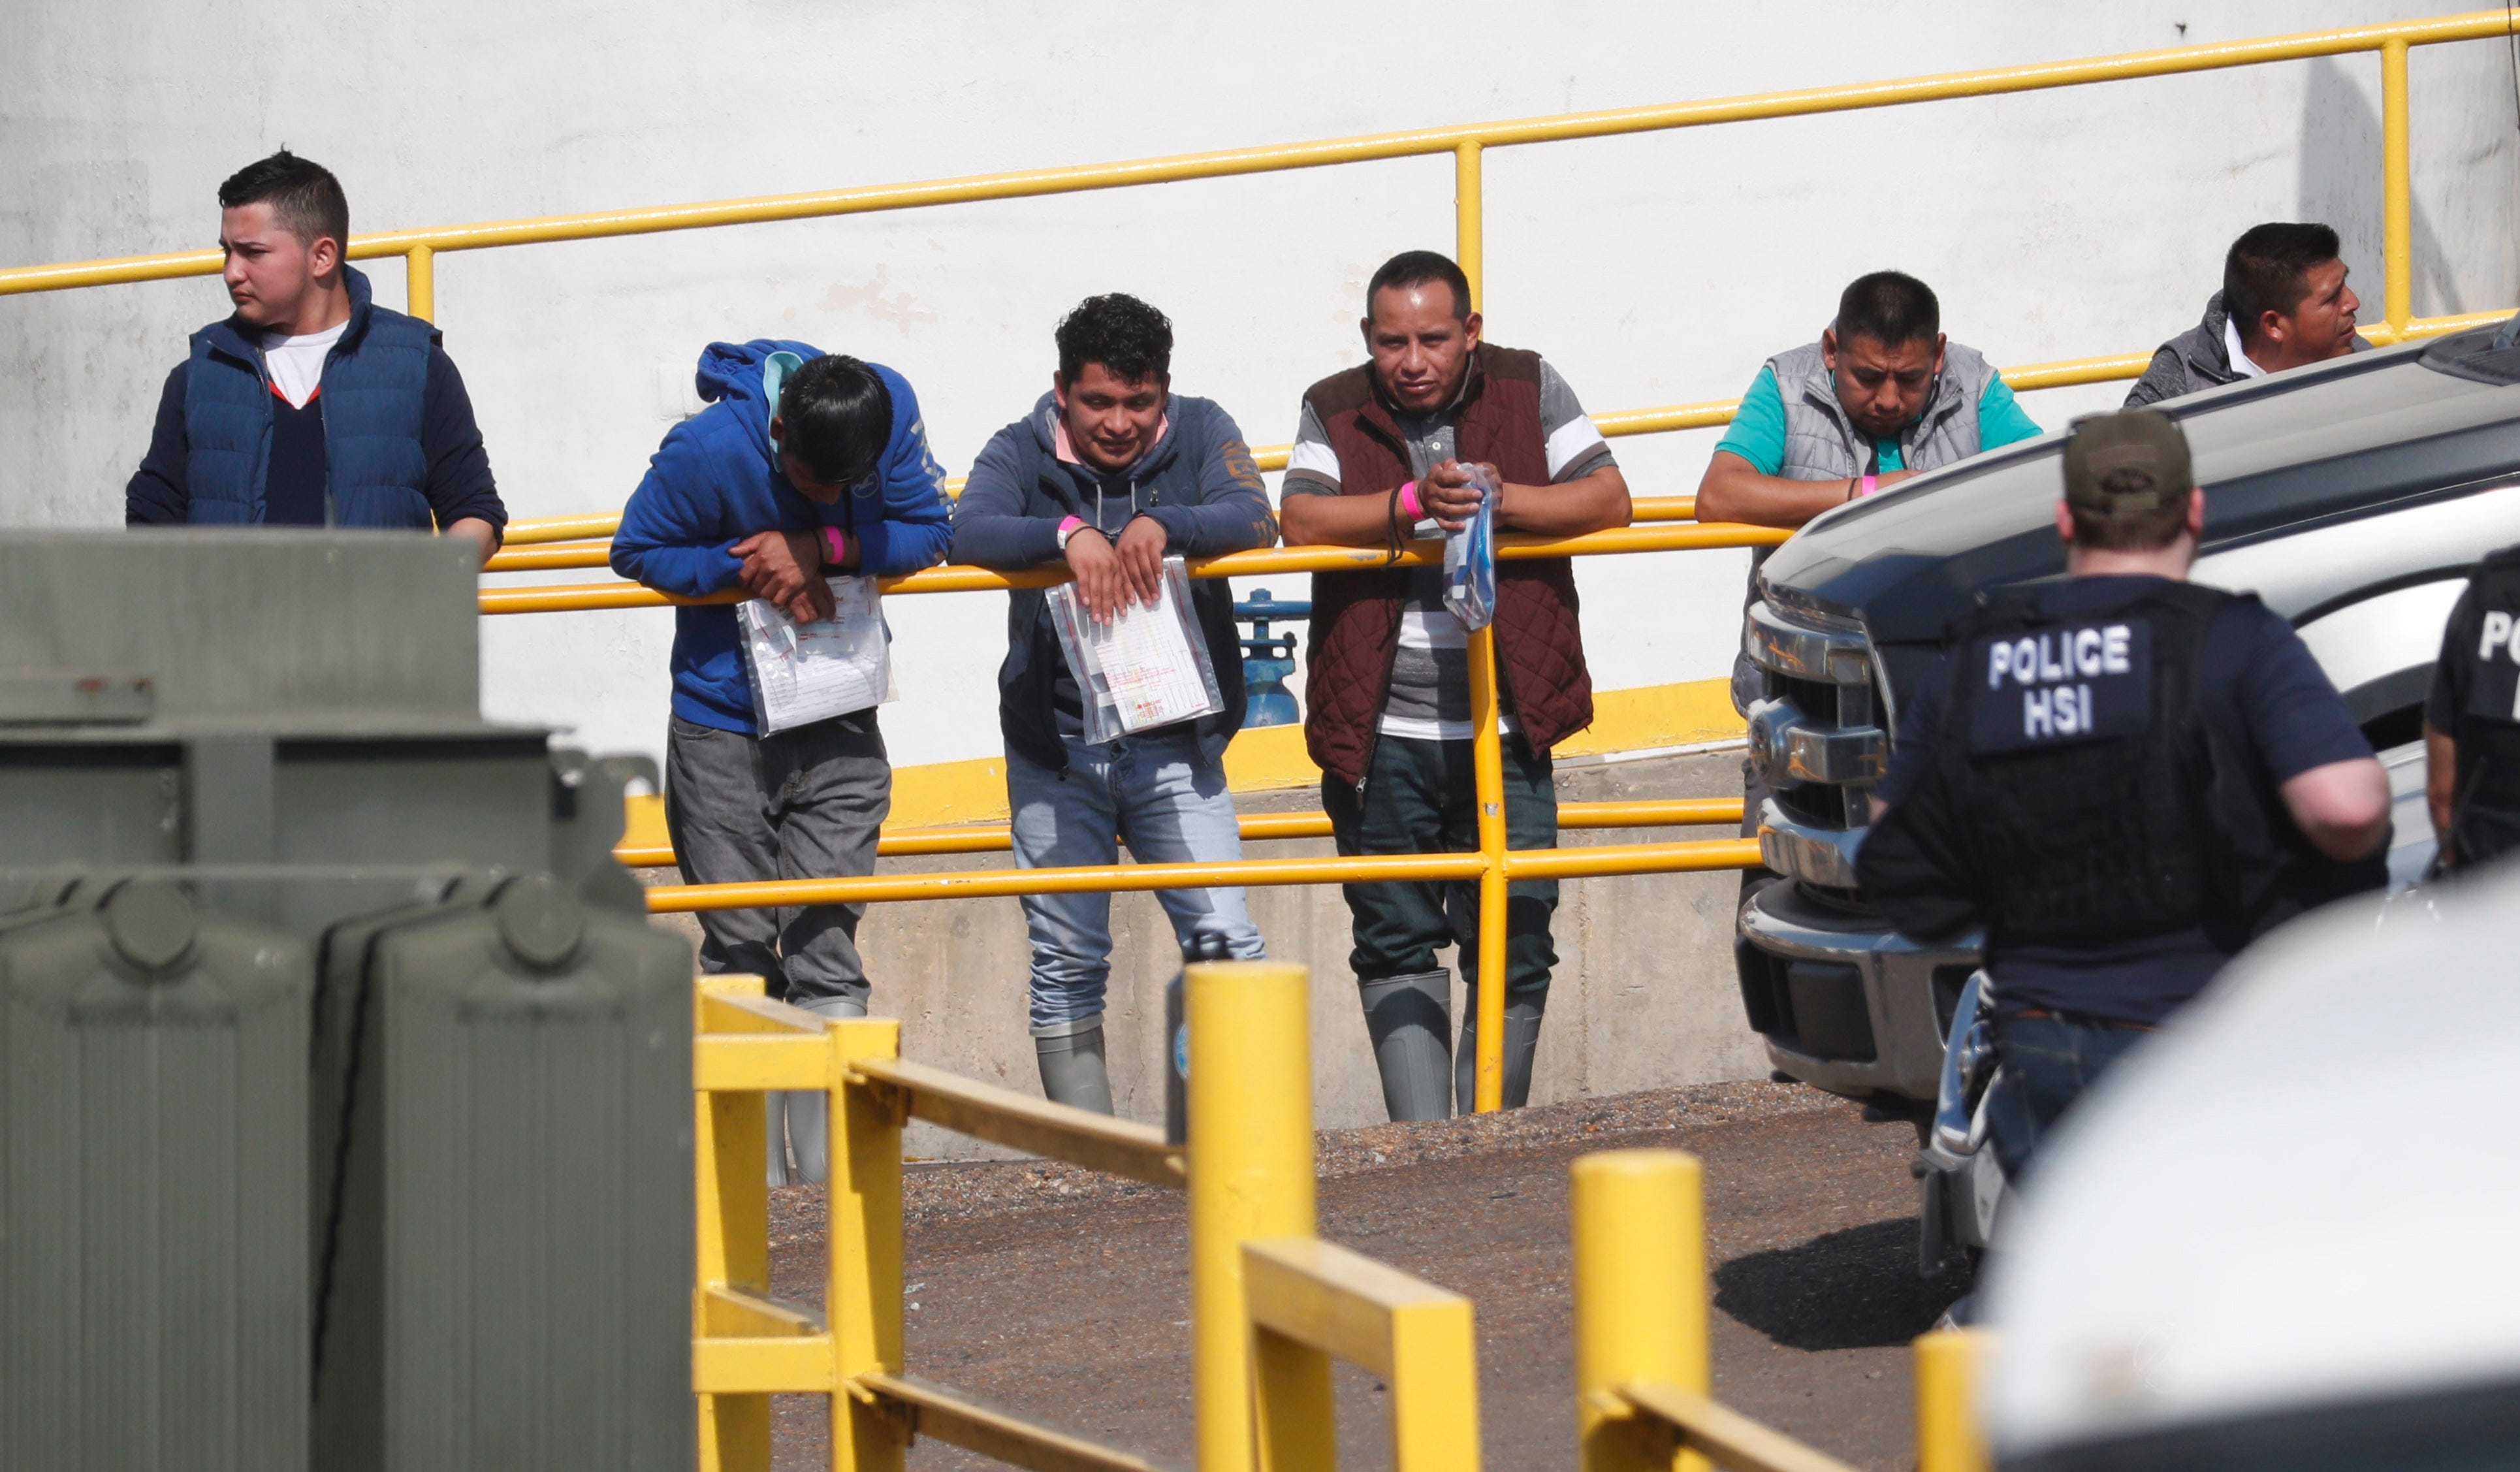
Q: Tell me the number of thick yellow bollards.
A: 3